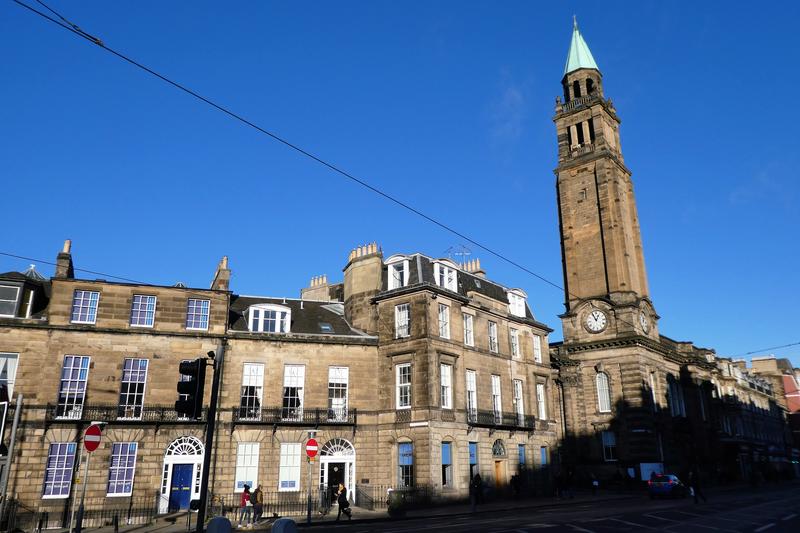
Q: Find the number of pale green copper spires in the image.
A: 1